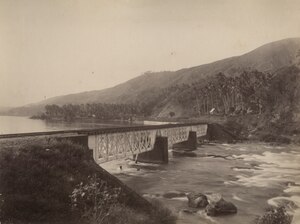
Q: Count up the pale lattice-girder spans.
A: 3